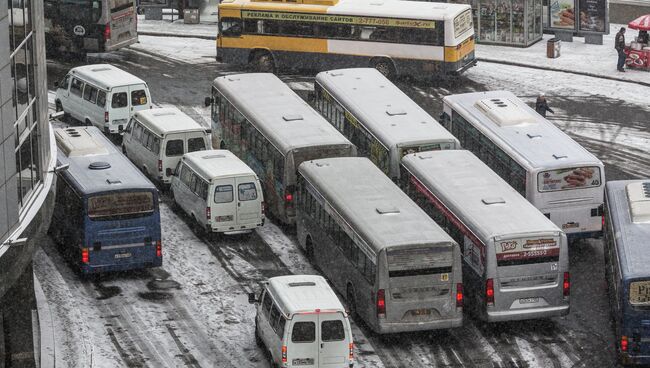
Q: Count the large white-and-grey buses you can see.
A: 5